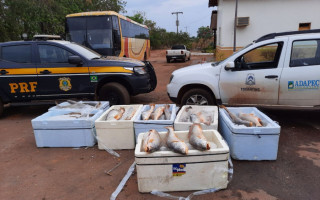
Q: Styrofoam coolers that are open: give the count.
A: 7